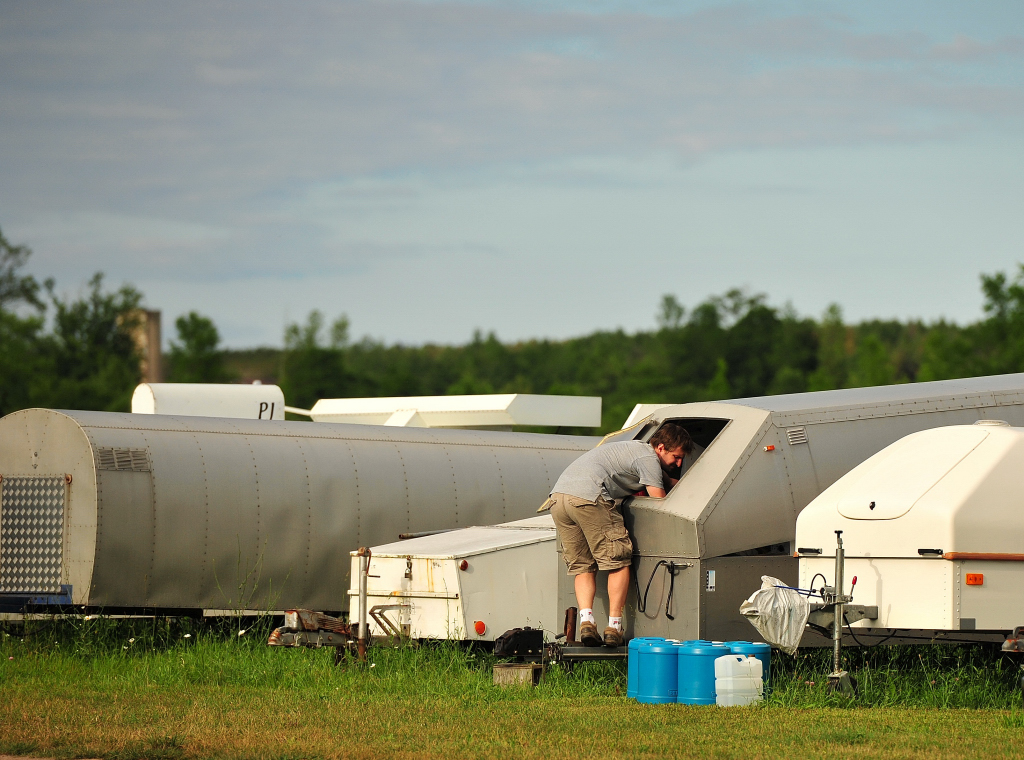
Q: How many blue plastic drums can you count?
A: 5